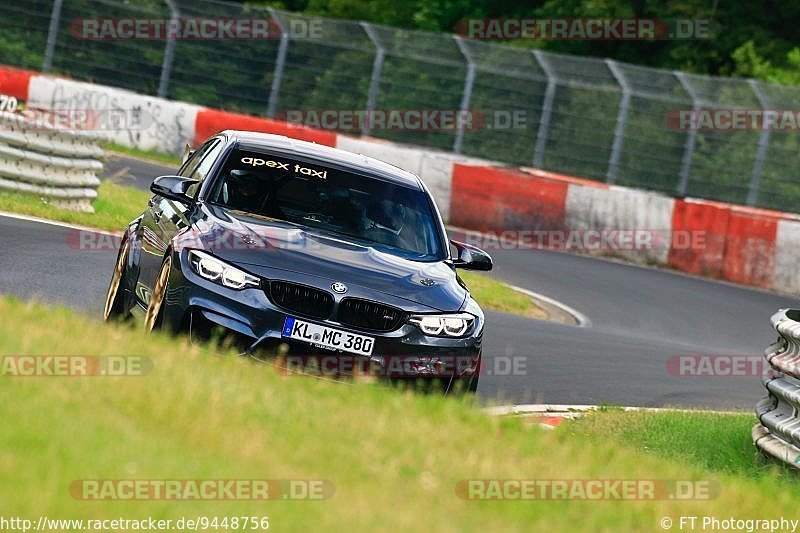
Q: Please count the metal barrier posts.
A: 9